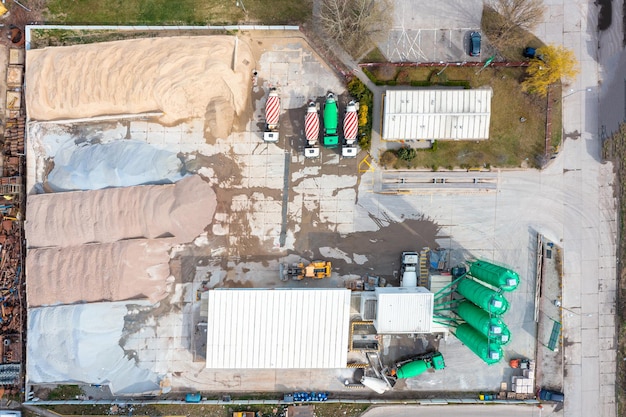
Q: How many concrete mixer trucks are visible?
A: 6